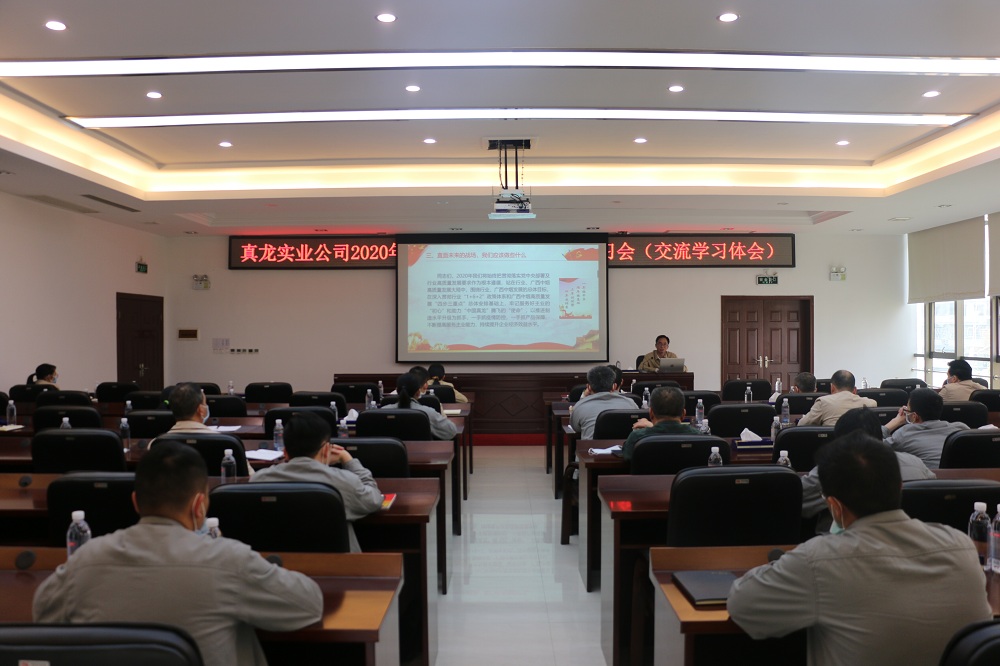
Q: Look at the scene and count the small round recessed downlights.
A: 11